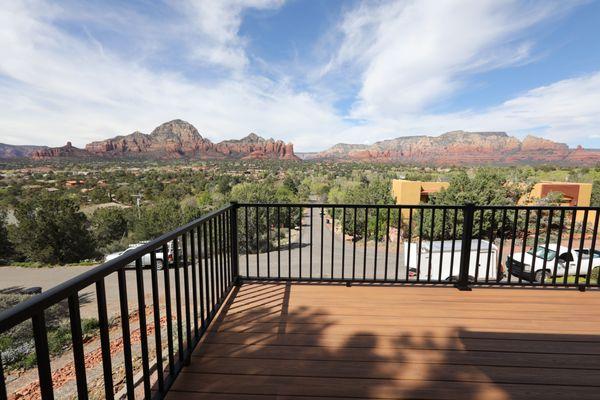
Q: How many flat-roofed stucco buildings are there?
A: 2